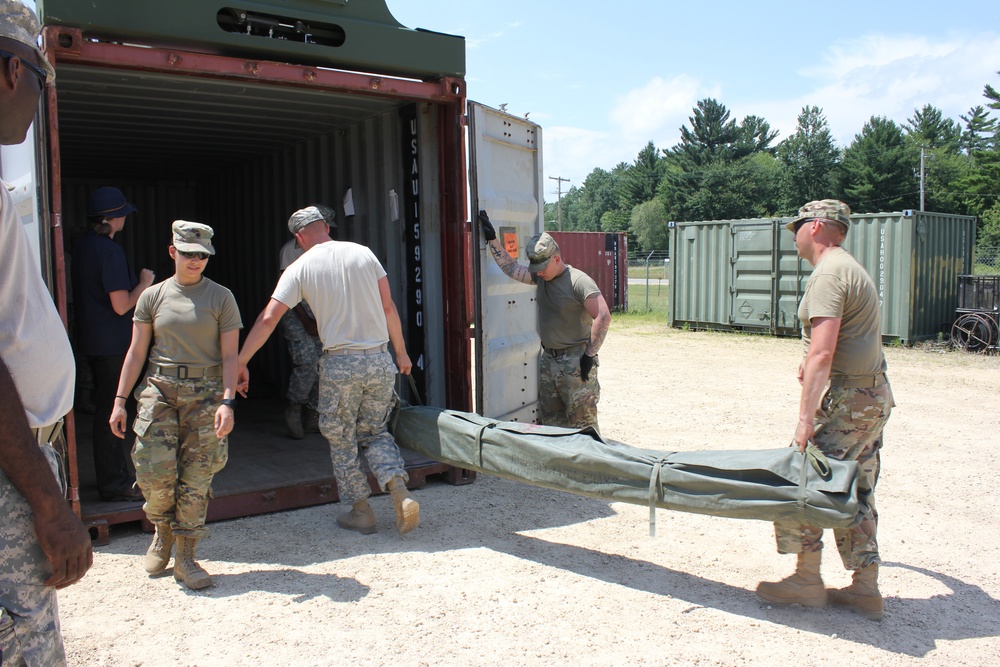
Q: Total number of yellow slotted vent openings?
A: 0